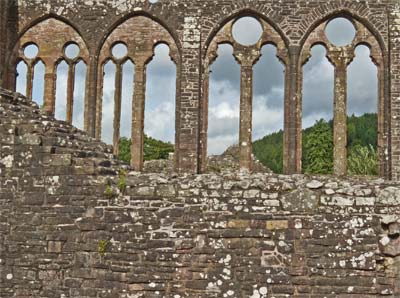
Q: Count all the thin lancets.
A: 6